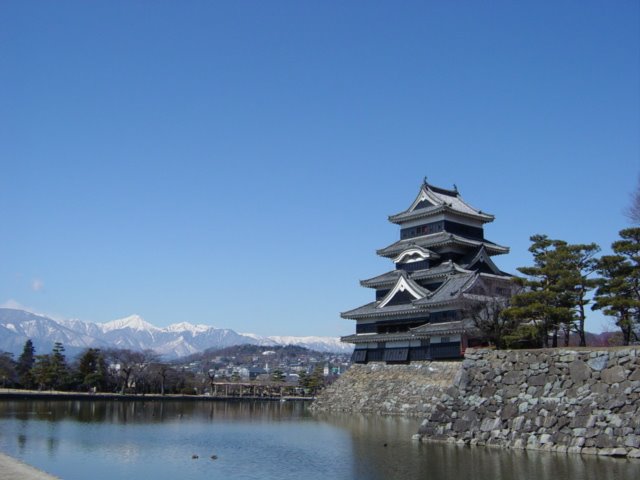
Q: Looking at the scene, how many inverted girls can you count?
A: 0